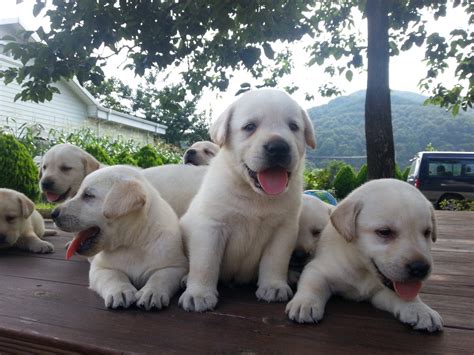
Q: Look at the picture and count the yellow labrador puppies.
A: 7